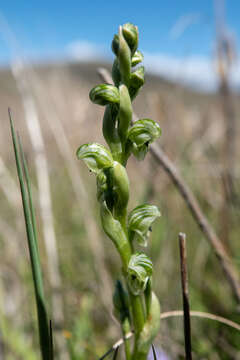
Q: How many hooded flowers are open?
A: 4